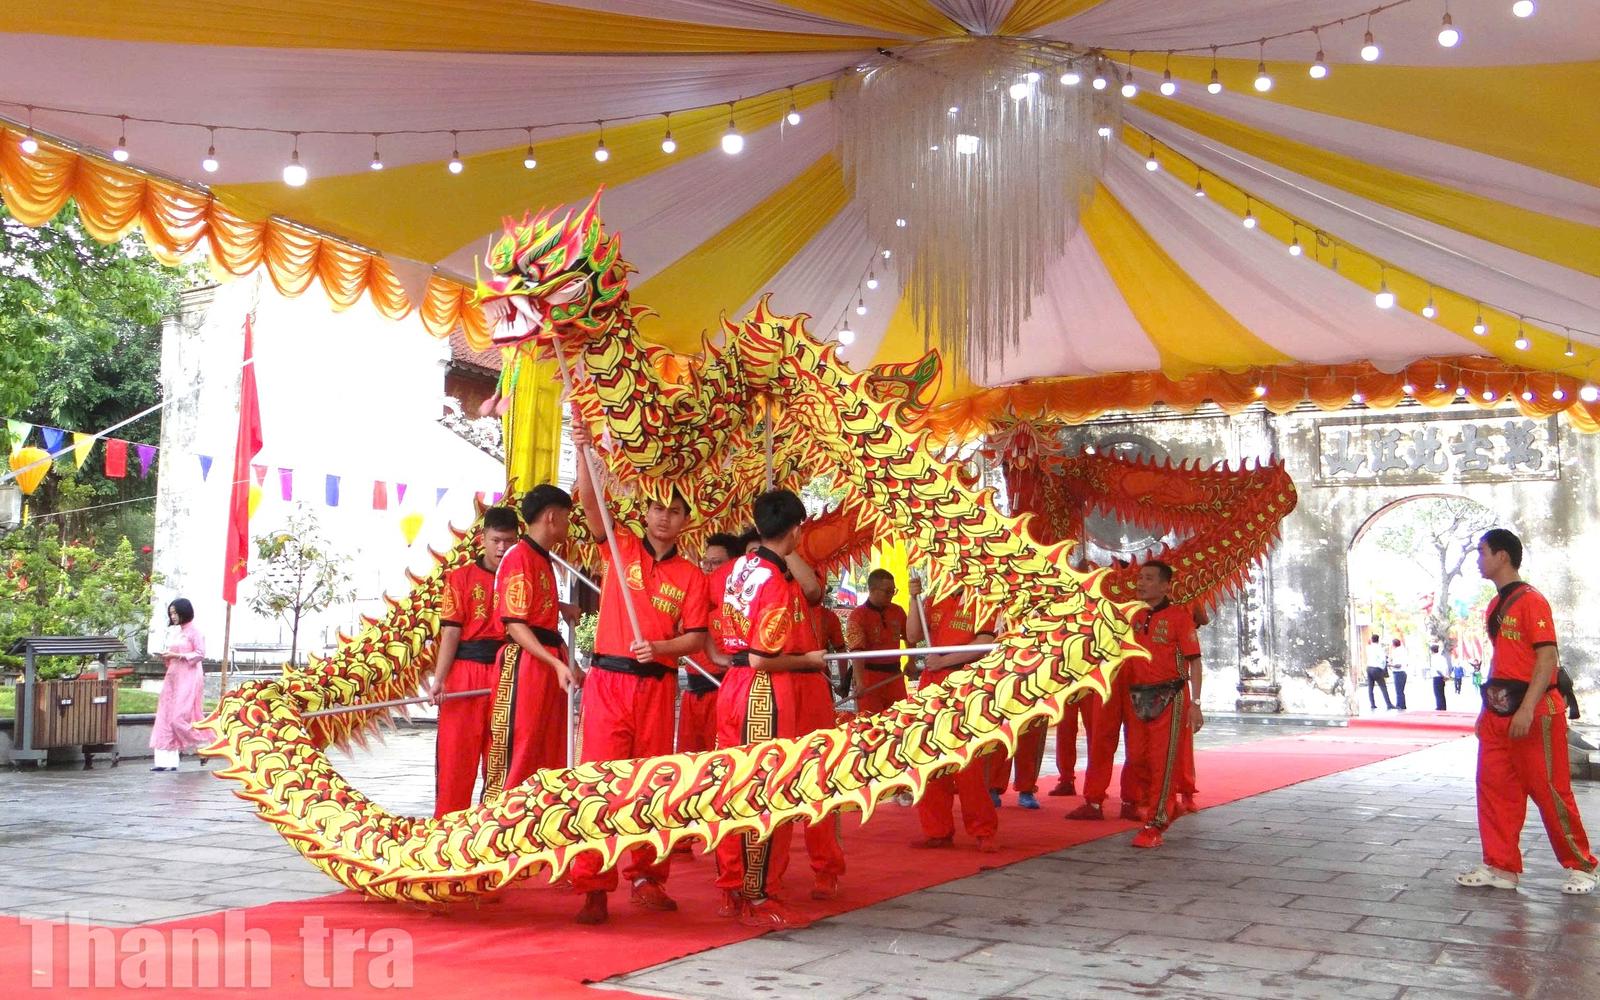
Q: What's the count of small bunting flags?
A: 14